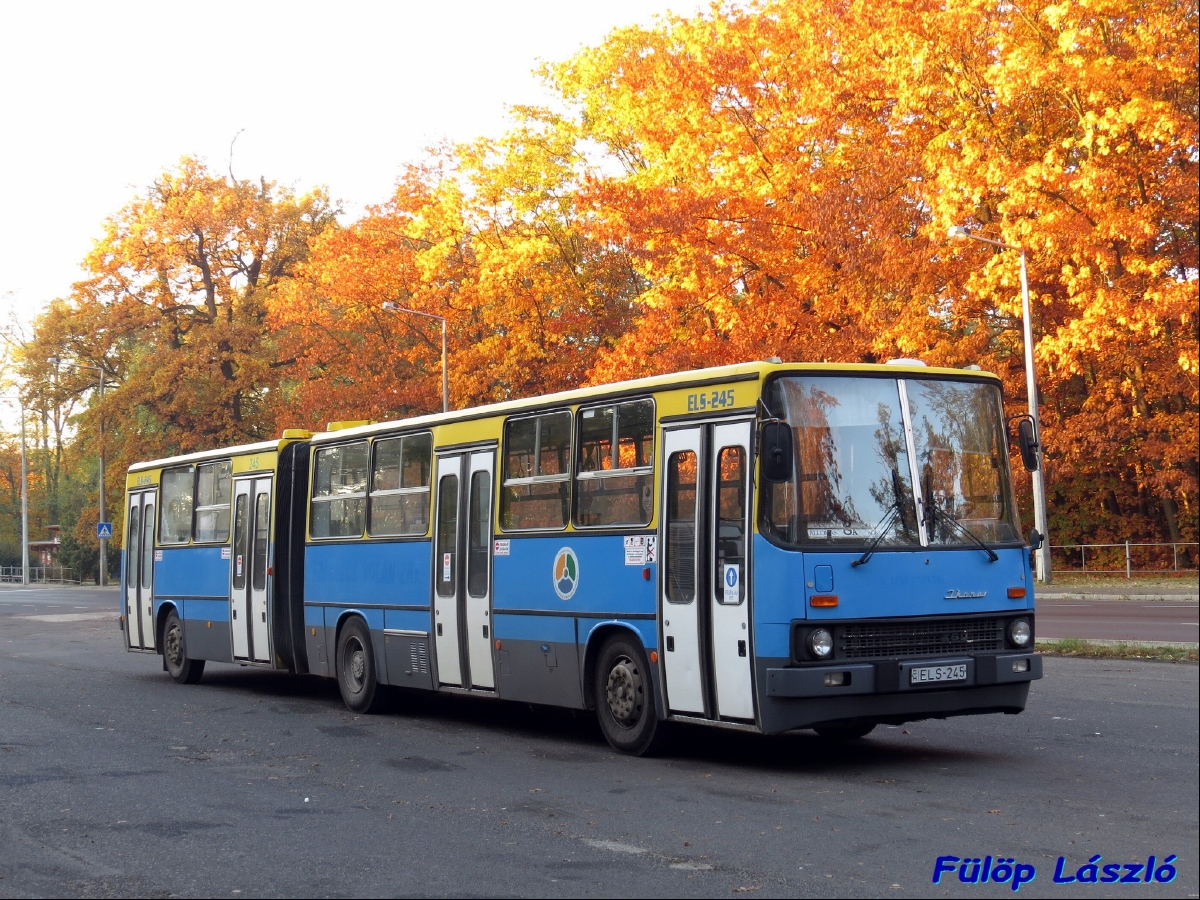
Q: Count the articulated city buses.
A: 1